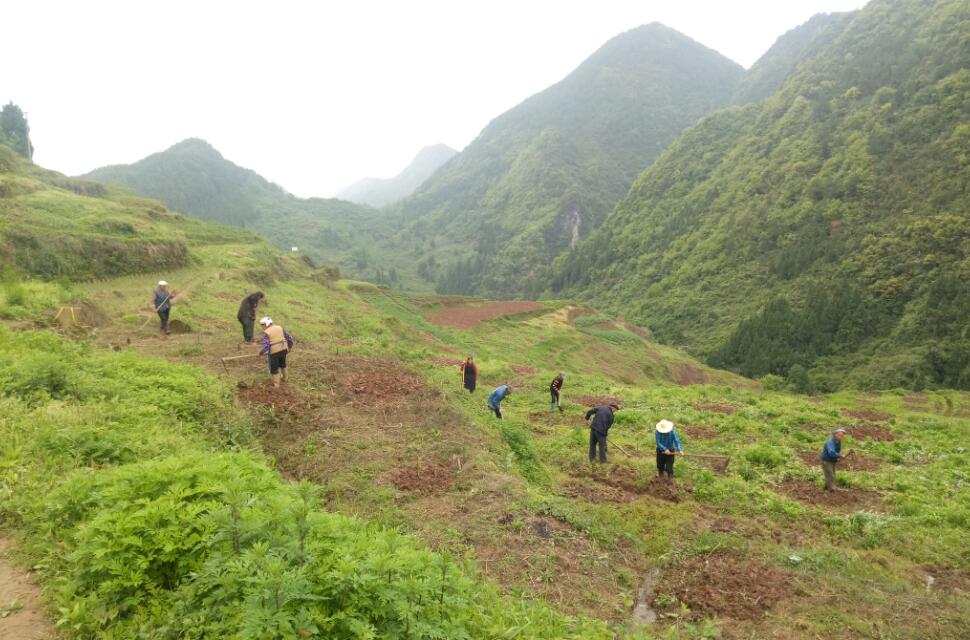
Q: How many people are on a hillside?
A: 9